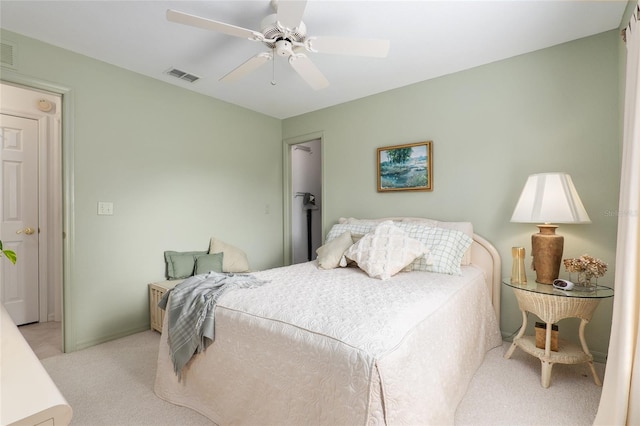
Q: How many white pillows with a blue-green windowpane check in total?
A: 2